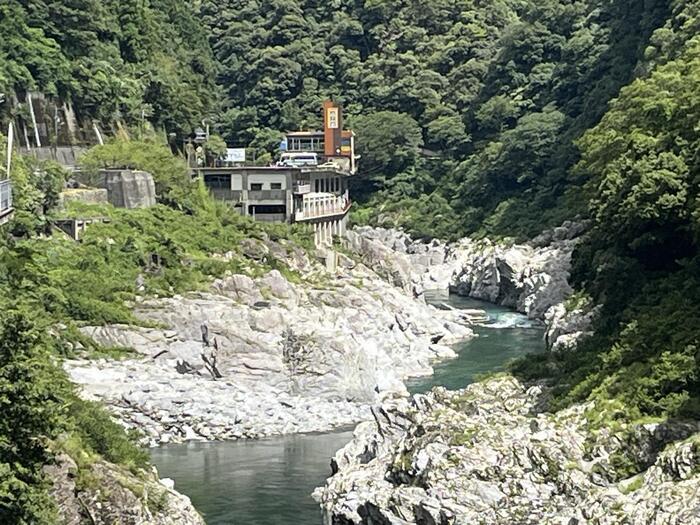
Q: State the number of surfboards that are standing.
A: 0